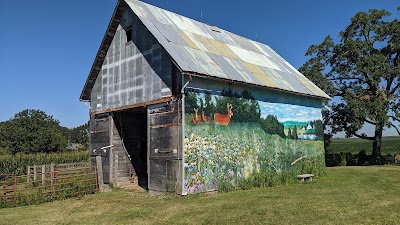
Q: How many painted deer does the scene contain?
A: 3